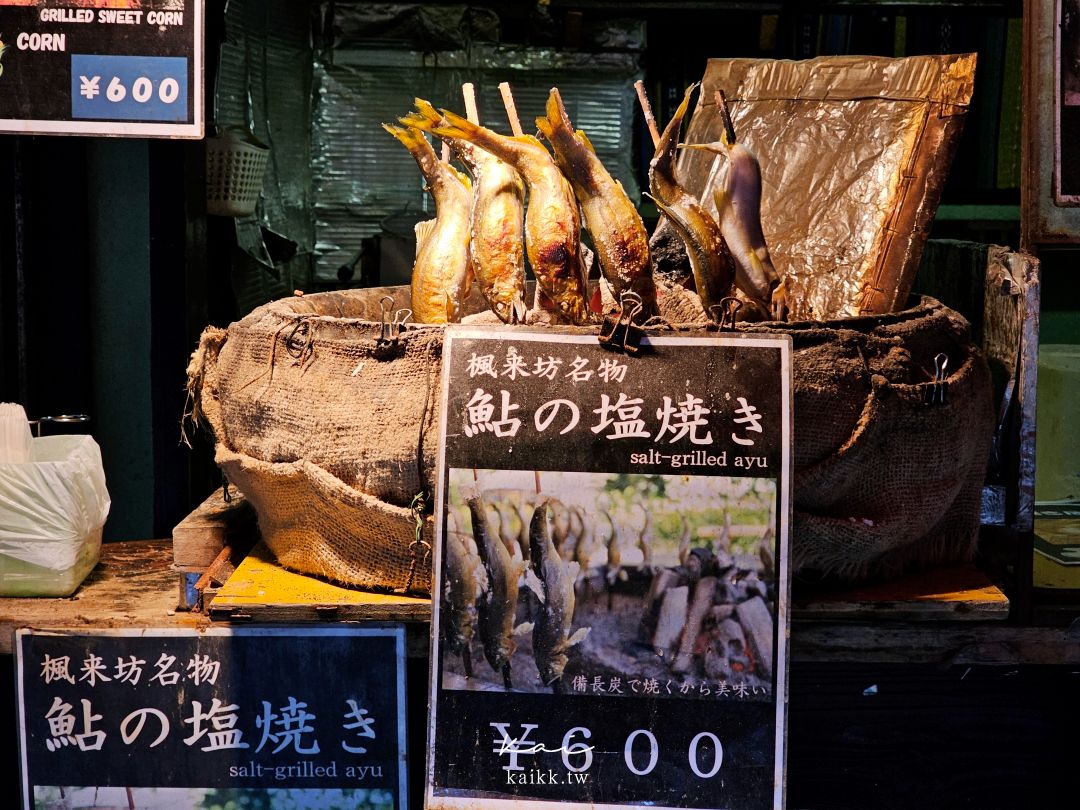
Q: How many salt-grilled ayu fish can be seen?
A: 6